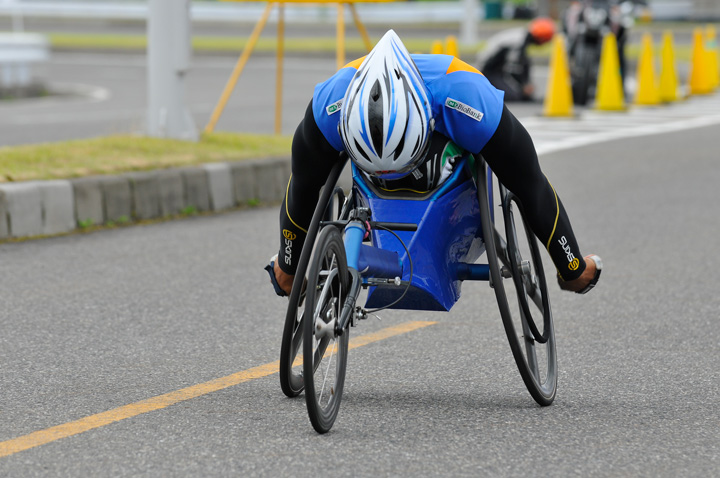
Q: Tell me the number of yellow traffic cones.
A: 8